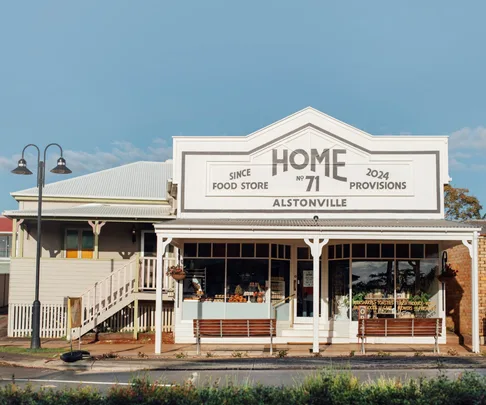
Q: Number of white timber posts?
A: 3